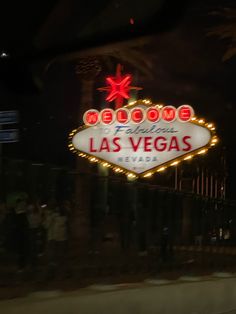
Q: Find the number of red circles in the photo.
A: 7